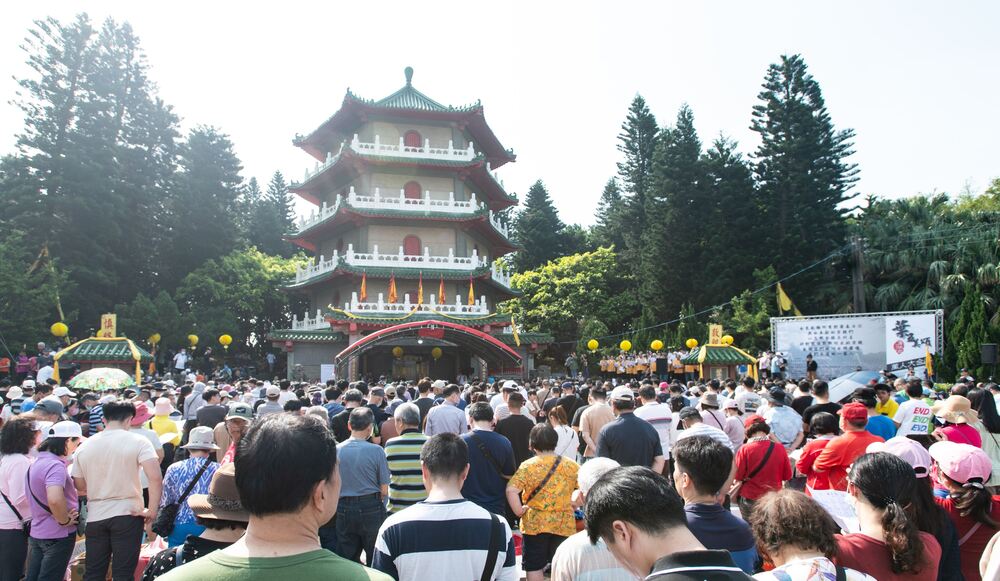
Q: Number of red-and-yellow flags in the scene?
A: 5